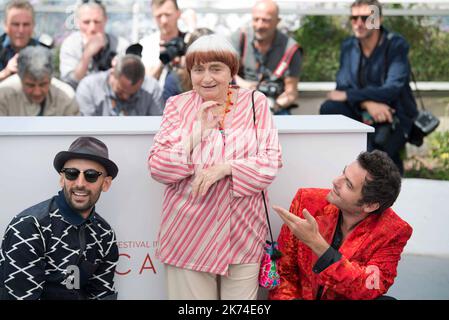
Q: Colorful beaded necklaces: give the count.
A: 1